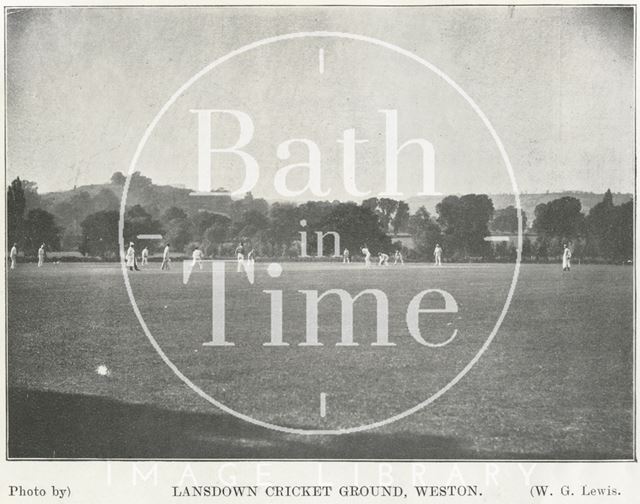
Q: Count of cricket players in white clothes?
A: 14